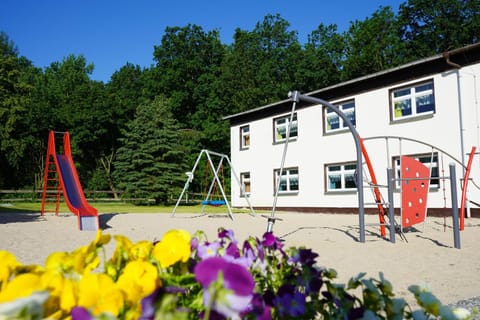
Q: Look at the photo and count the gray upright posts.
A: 3